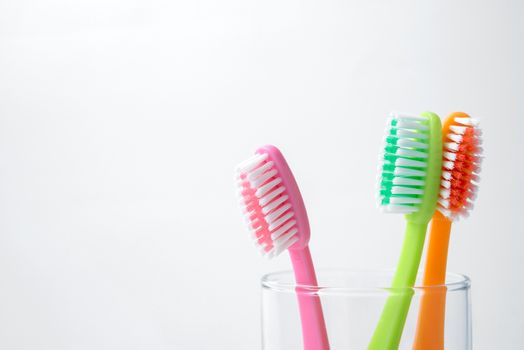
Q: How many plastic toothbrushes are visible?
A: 3